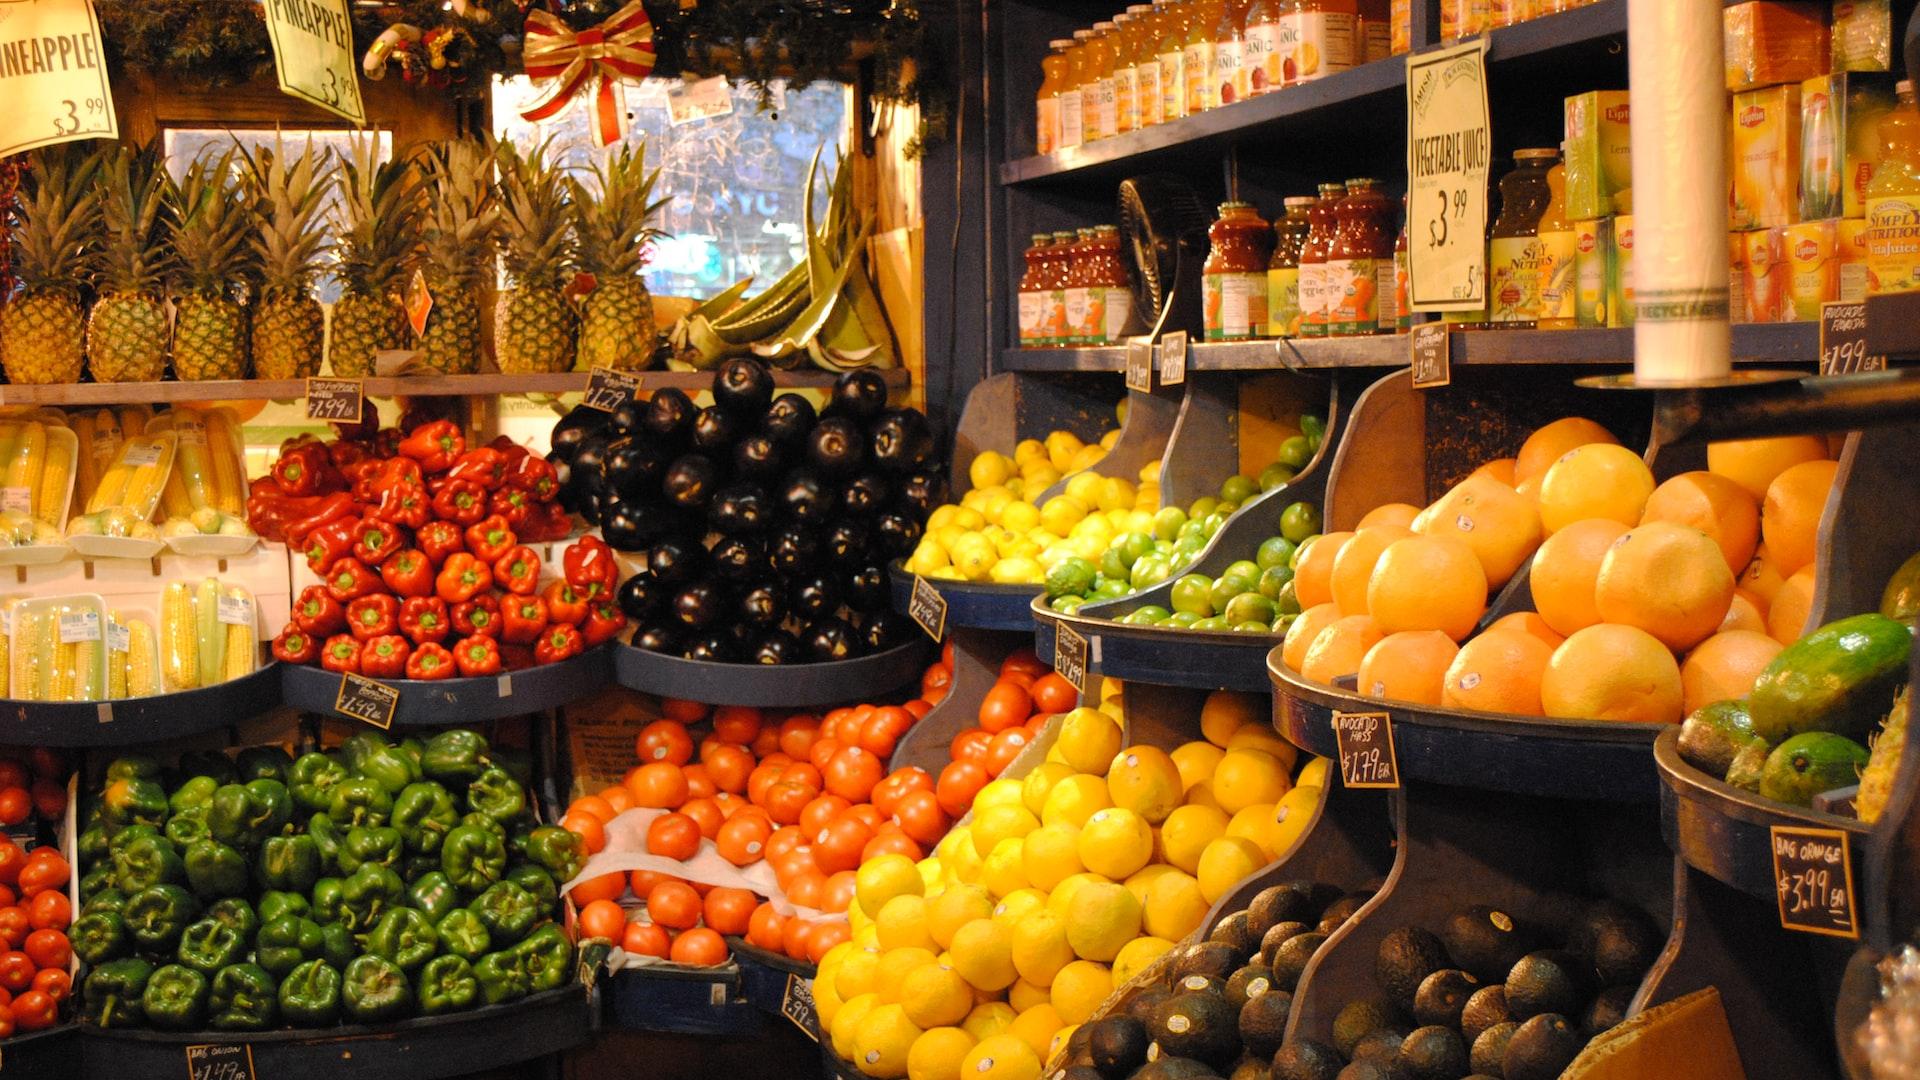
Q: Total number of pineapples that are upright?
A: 8